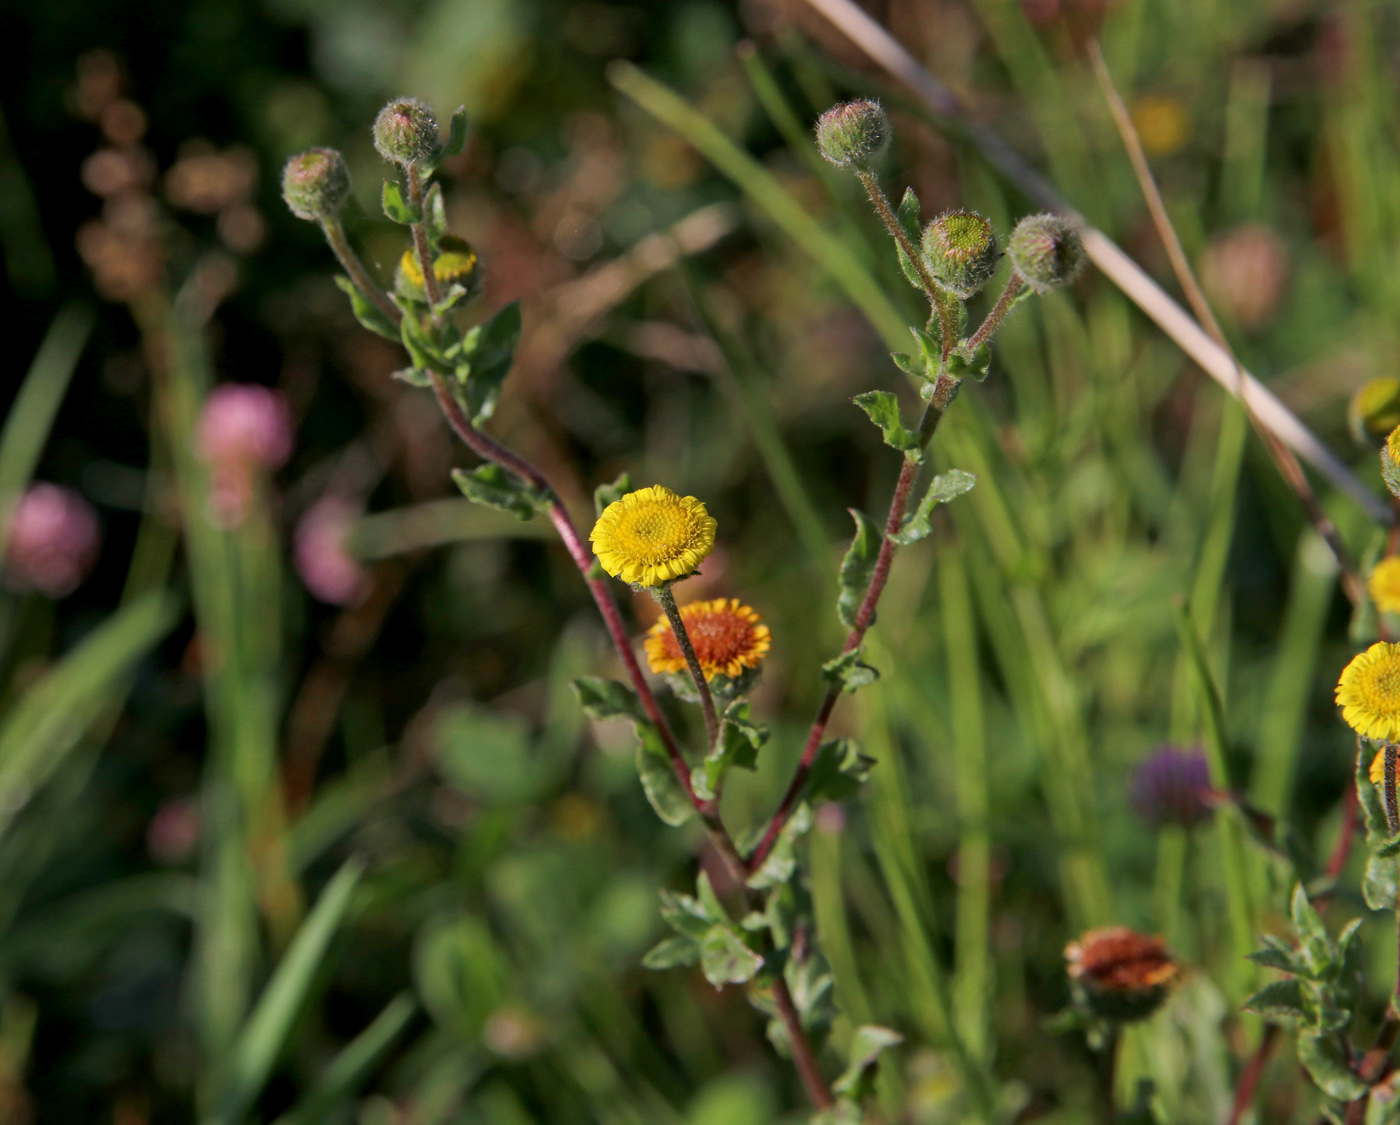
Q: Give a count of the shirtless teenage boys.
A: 0